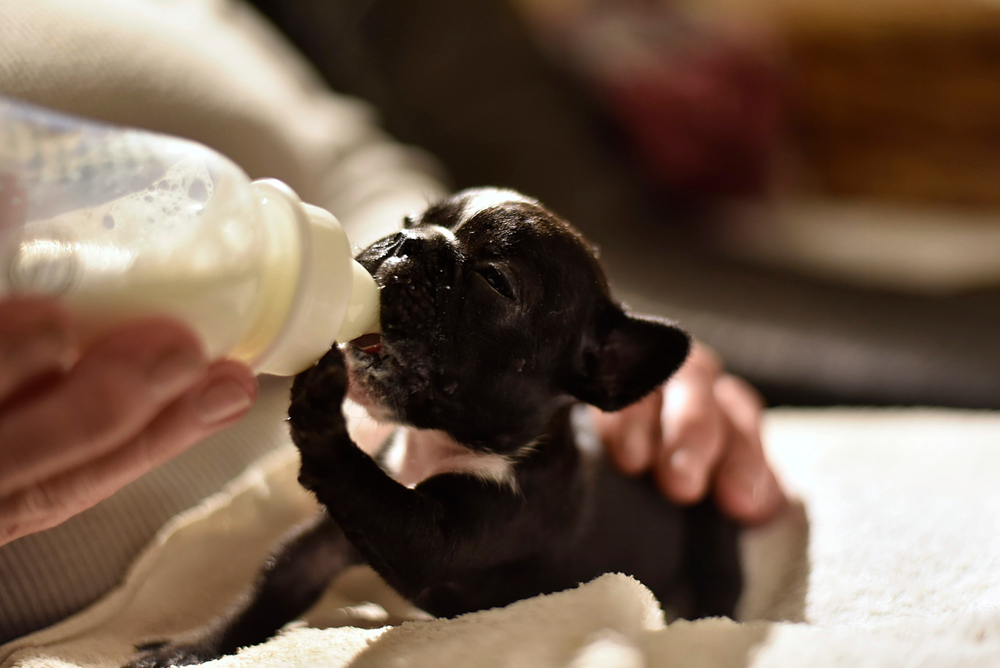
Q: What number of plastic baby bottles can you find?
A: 1